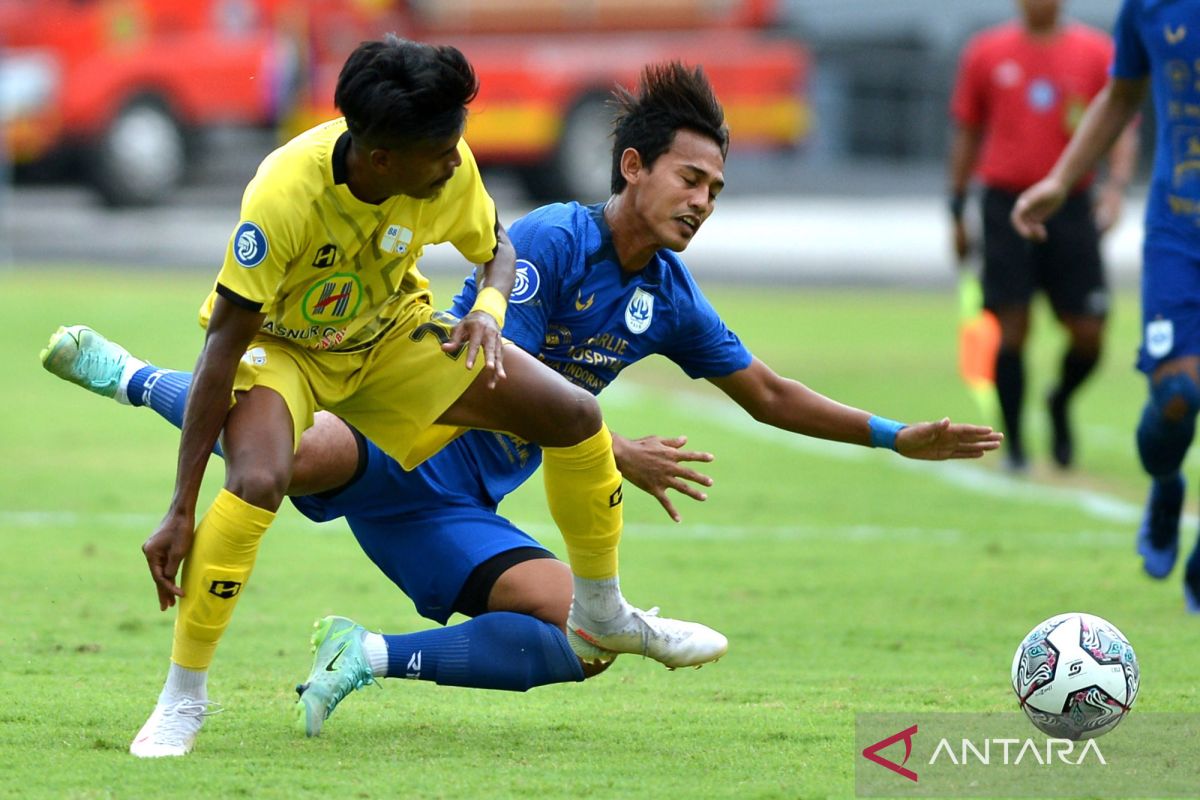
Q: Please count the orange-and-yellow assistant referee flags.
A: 1